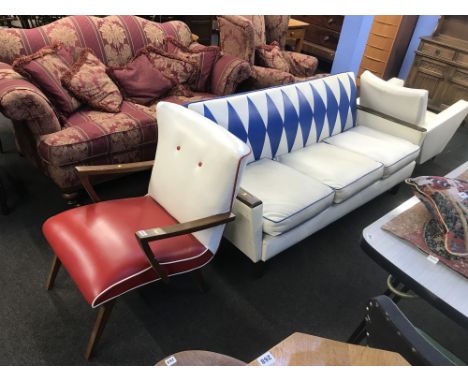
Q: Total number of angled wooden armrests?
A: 2